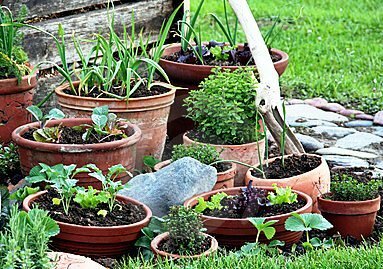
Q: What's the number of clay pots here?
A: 11